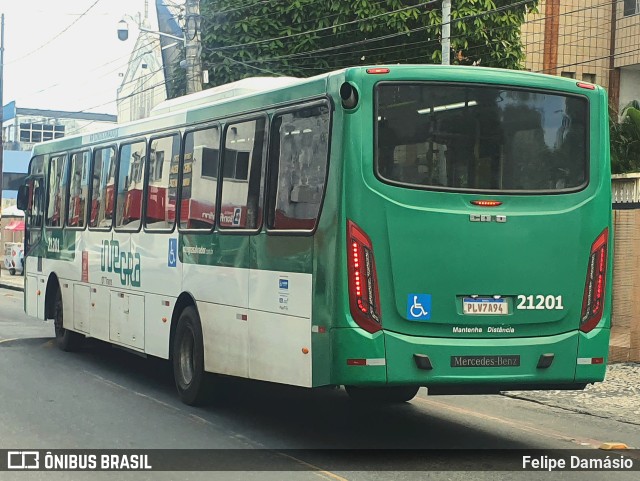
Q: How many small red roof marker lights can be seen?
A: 2